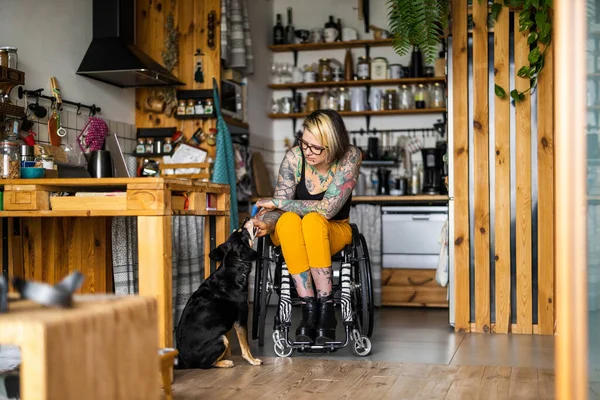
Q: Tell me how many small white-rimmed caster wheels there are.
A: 2